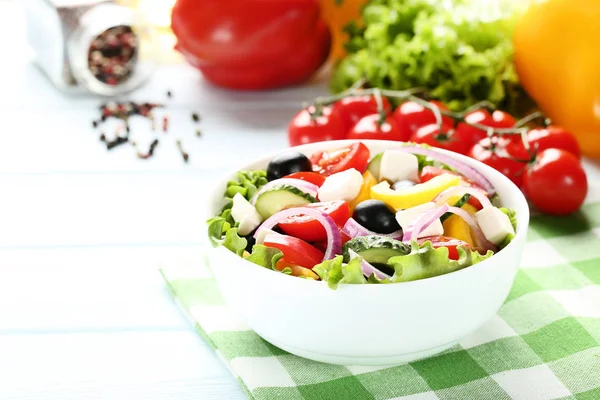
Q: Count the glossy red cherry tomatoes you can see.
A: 9